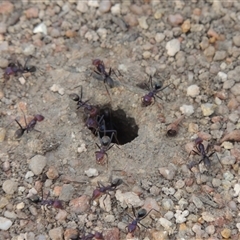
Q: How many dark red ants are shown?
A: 12